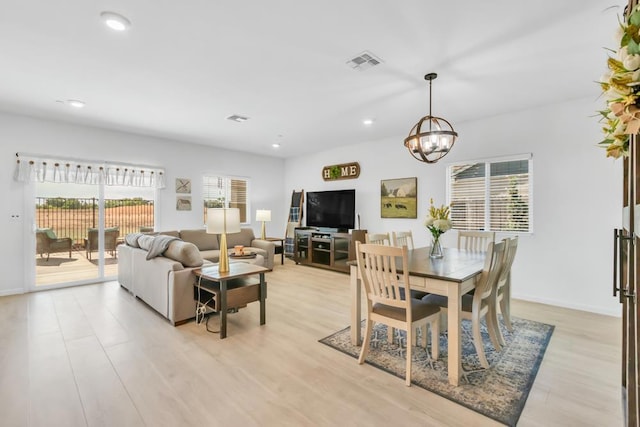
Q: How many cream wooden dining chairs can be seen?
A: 6